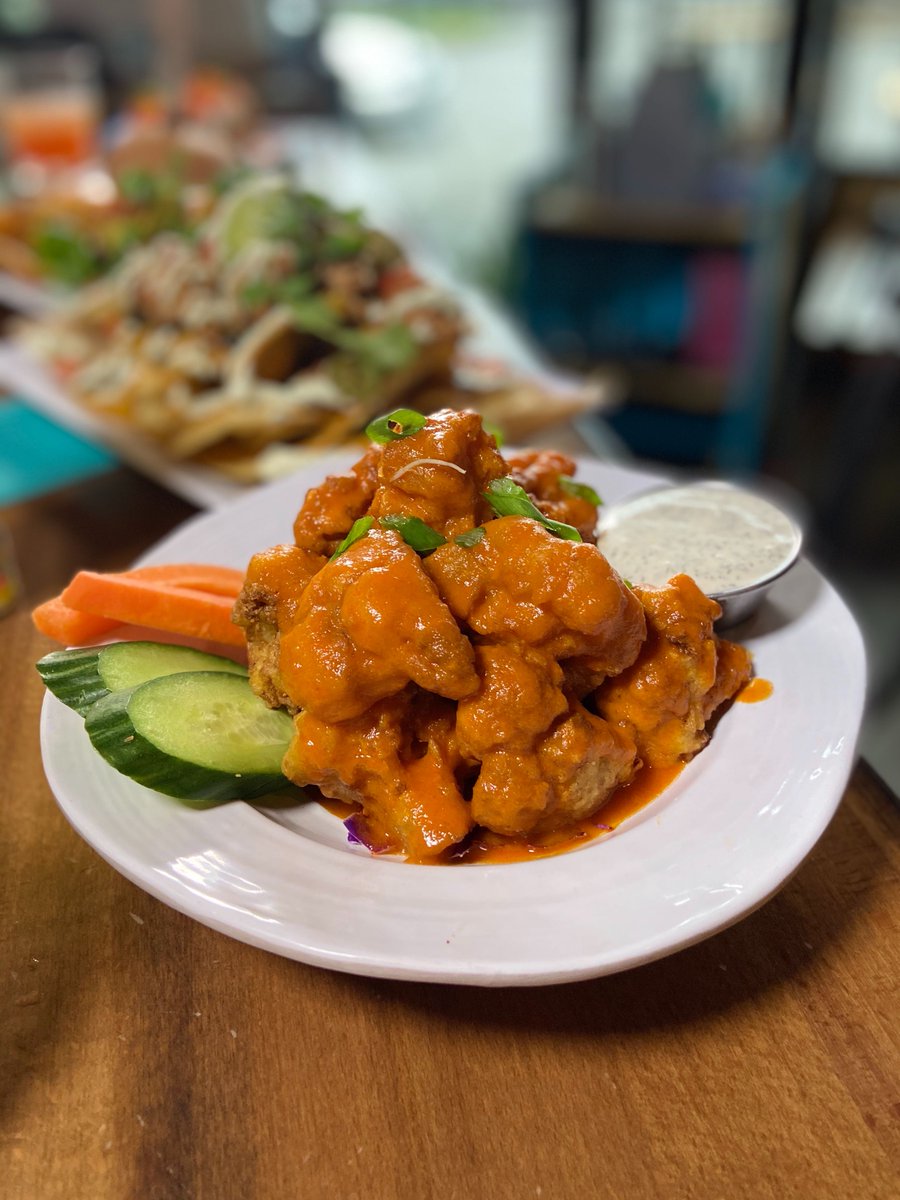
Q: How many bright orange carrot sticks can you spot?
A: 3